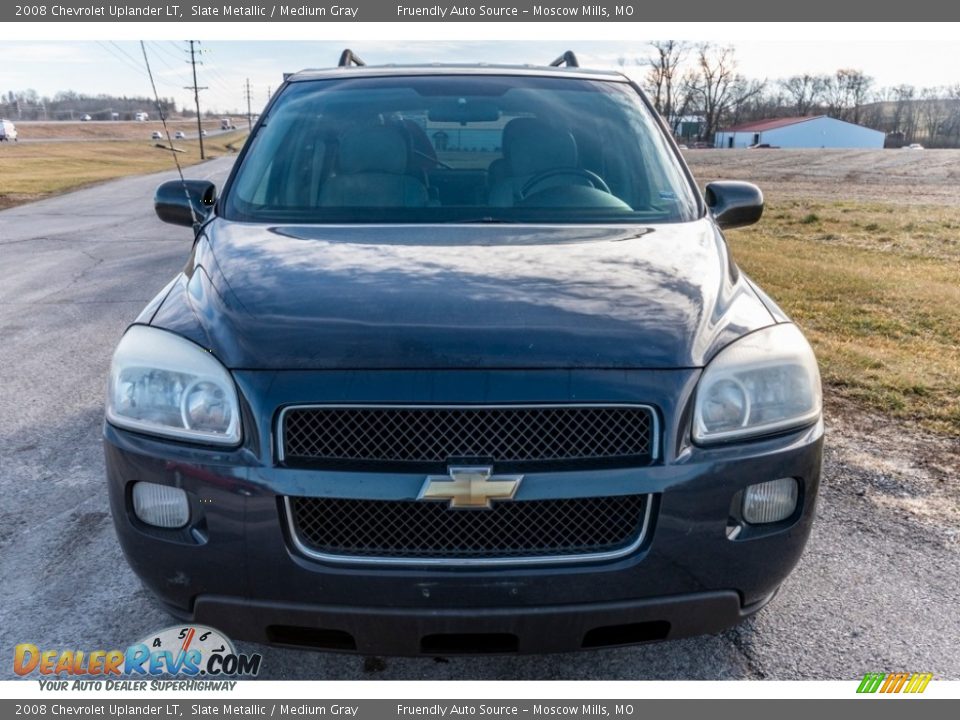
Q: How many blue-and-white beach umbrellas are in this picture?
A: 0